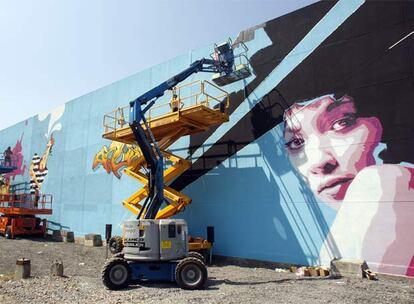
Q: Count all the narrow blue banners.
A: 1